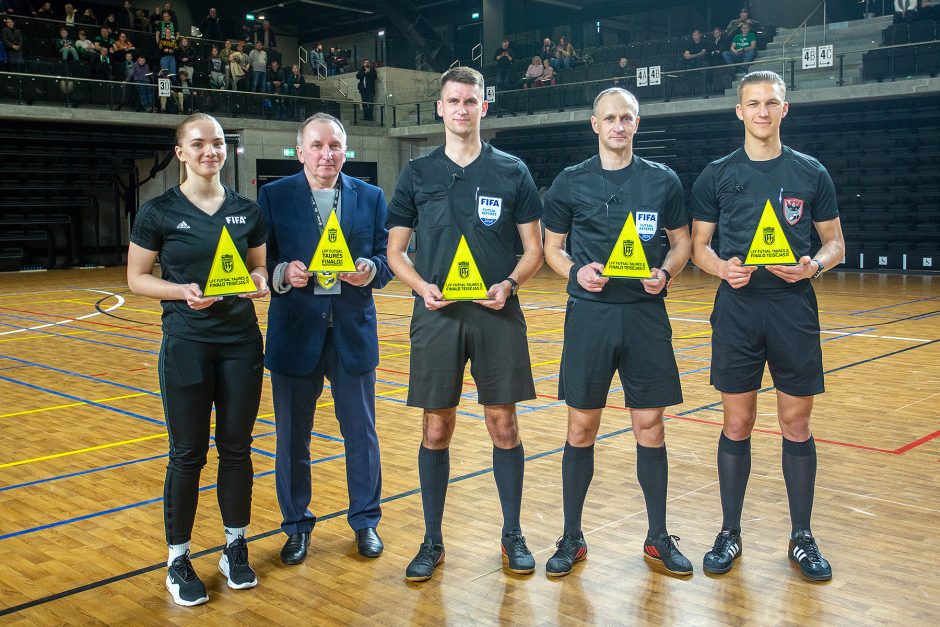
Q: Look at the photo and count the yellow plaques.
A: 5